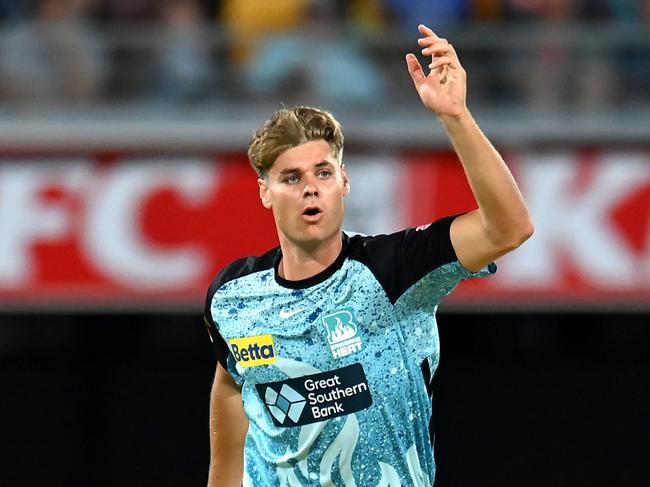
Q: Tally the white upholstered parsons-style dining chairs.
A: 0